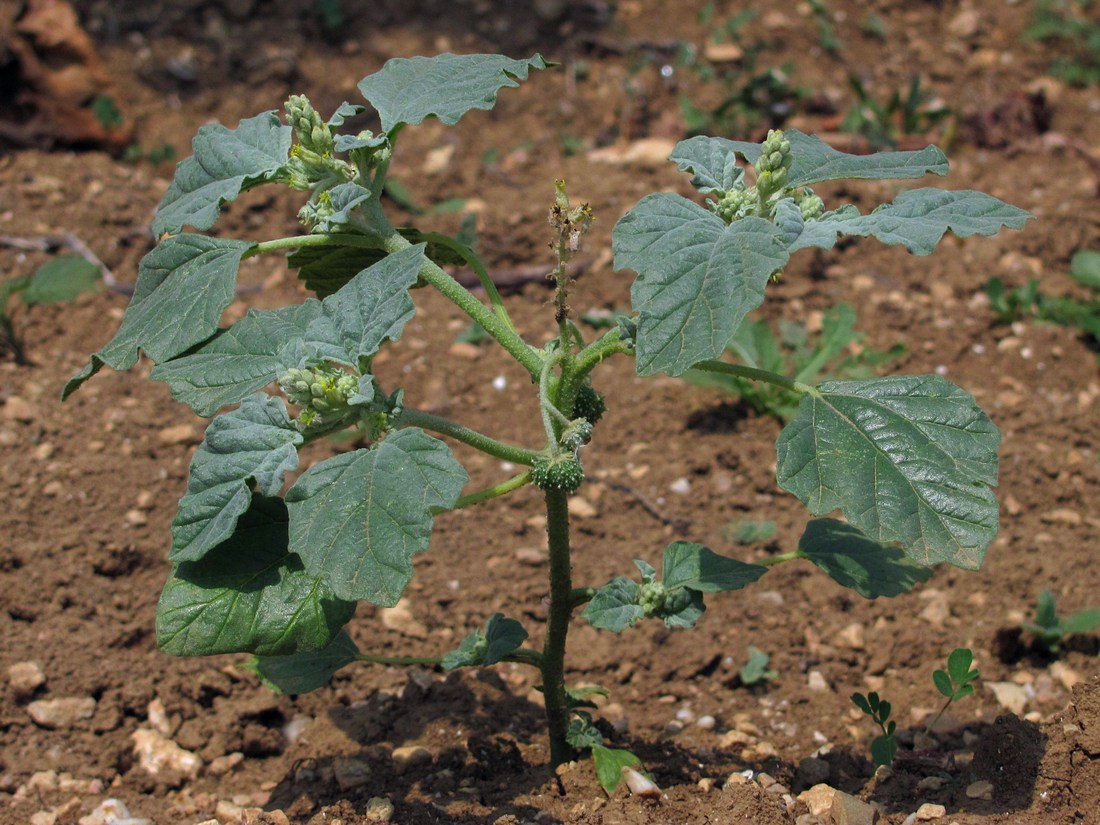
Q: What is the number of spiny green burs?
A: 3